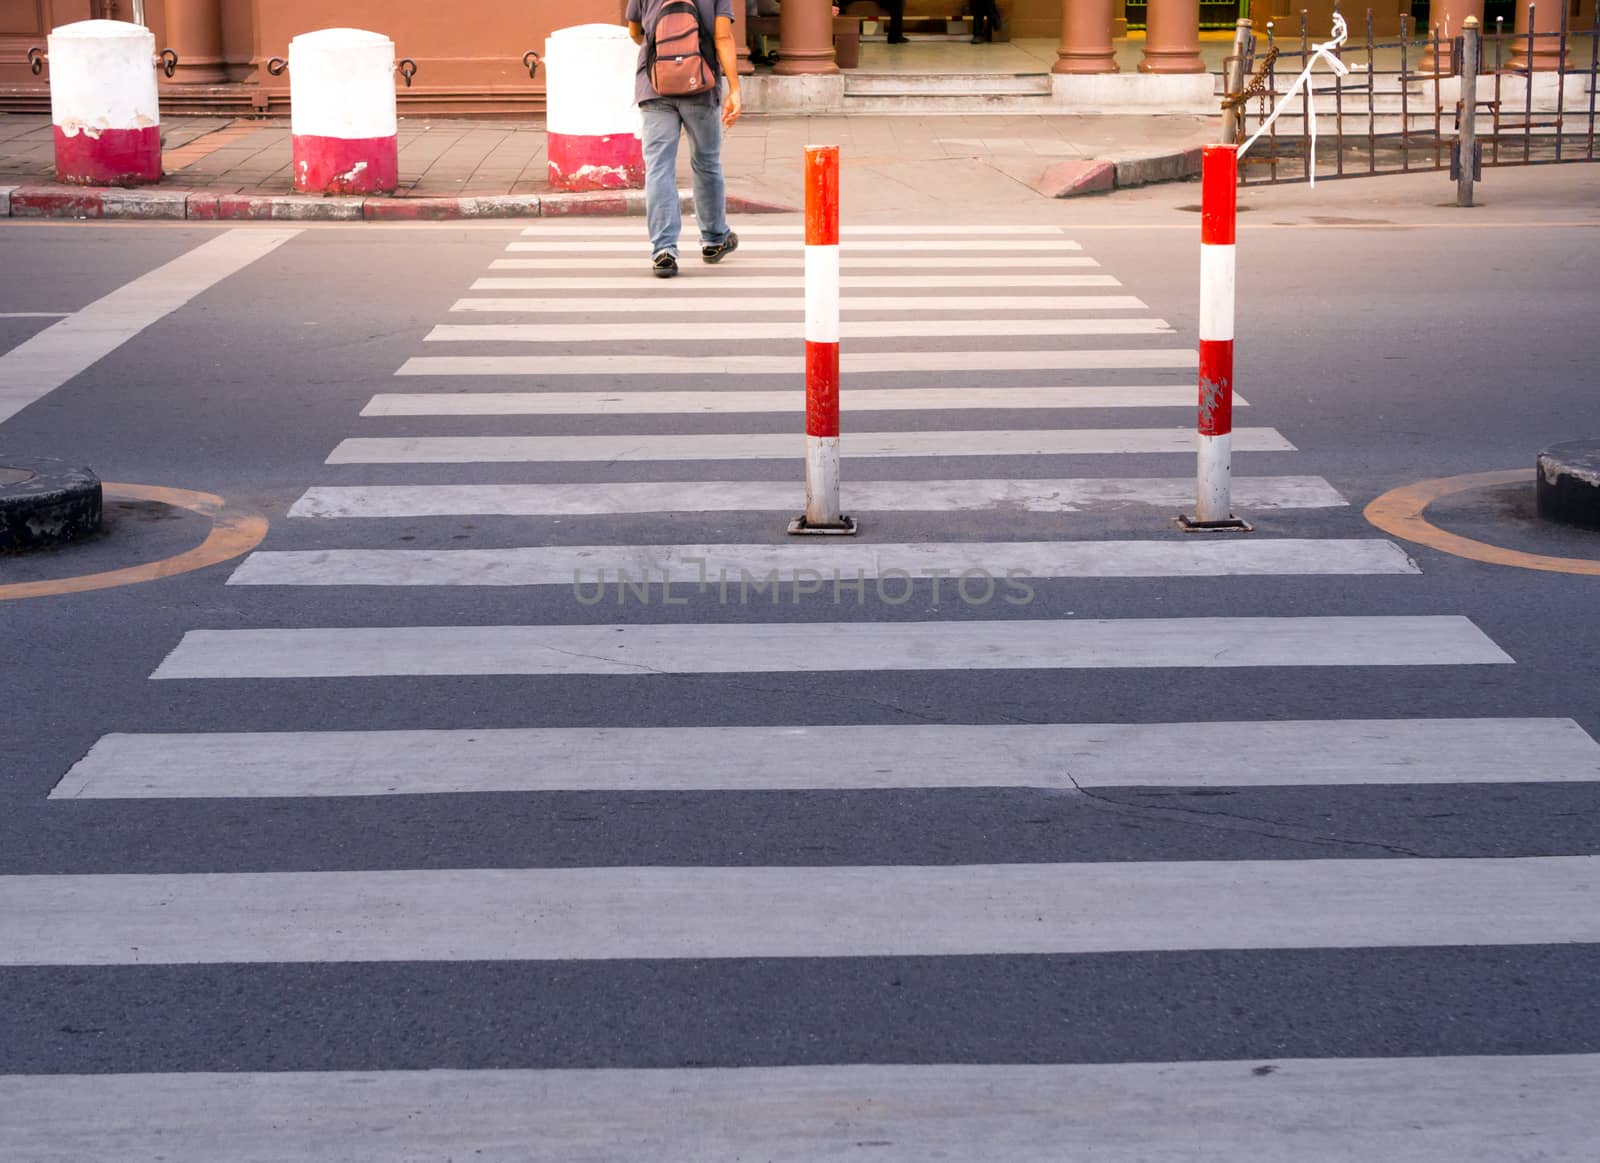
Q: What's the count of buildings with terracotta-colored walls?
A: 1